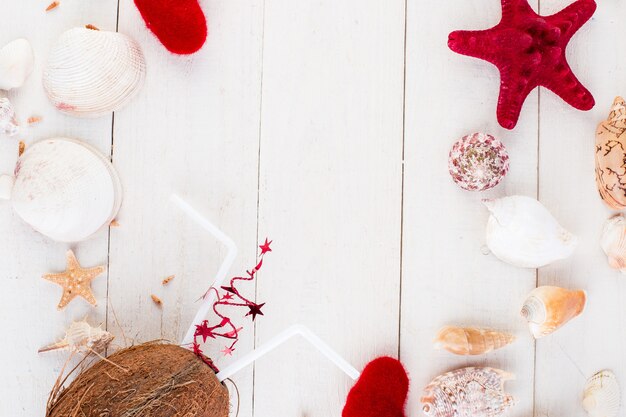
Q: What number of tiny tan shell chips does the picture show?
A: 7